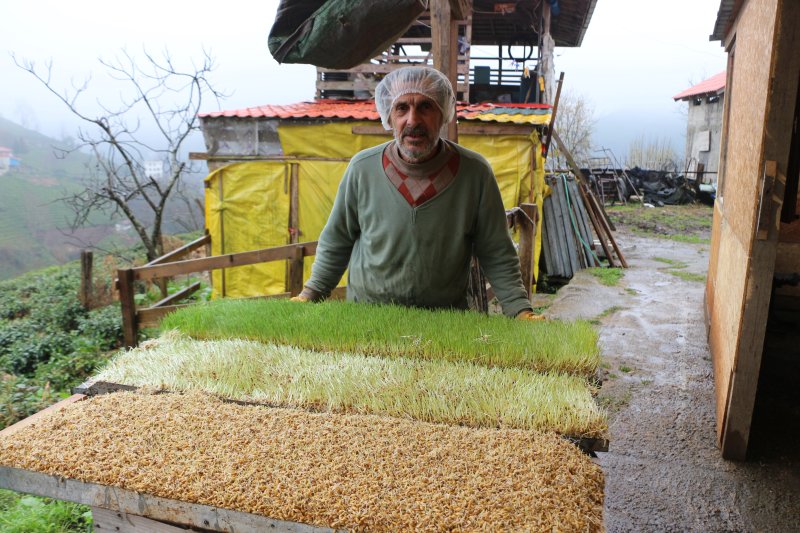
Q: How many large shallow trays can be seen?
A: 3